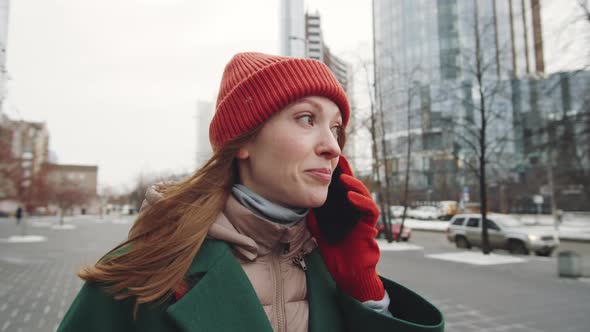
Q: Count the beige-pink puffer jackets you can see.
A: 1